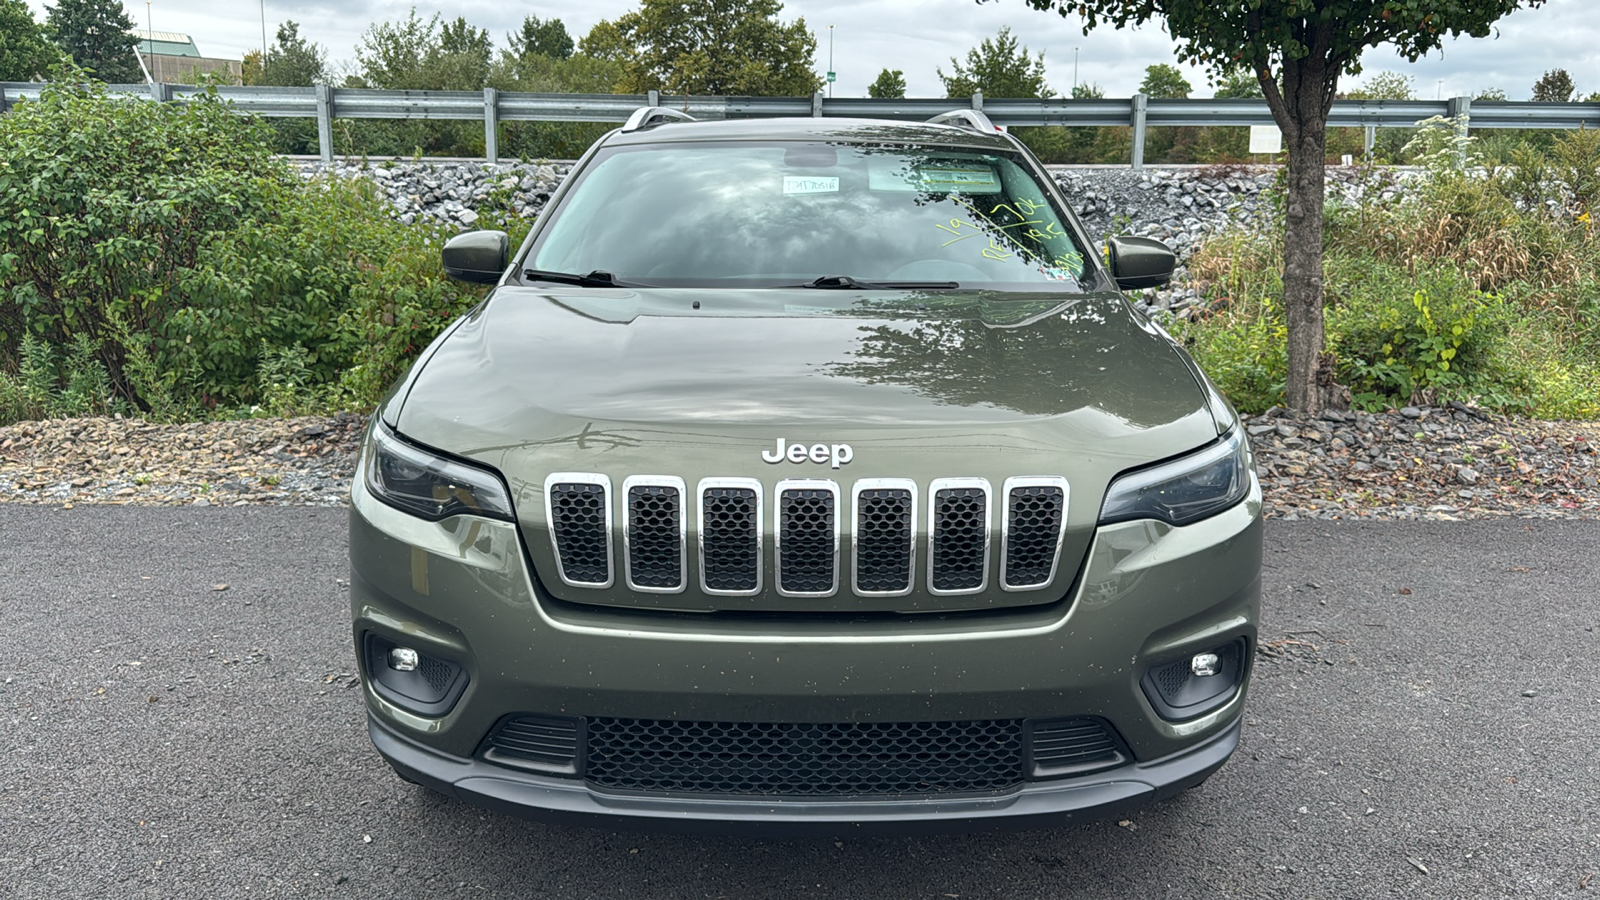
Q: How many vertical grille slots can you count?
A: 7